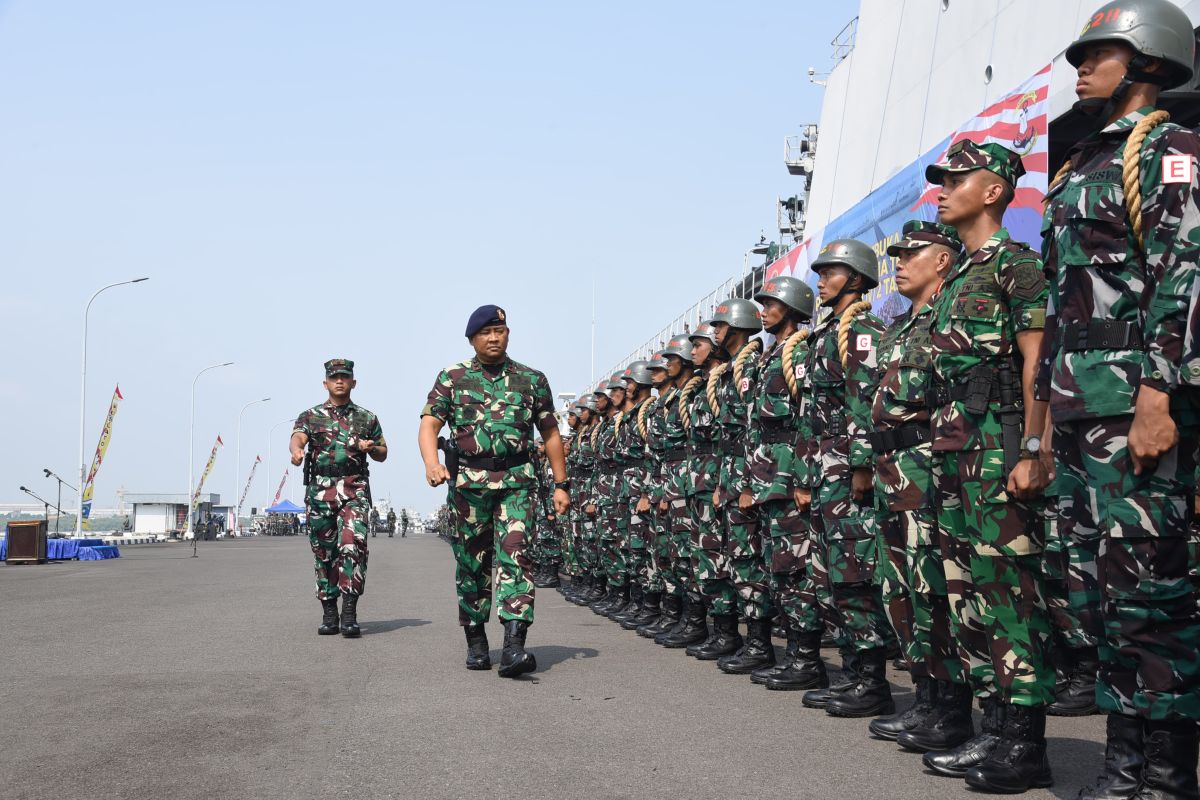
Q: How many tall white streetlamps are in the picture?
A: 4